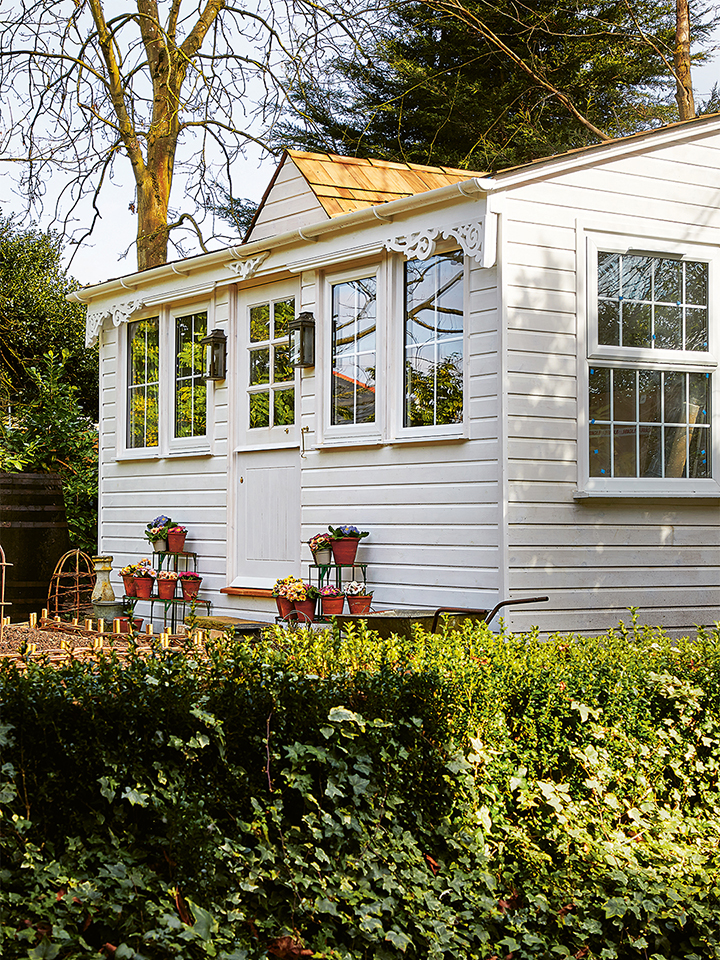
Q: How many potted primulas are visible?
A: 12